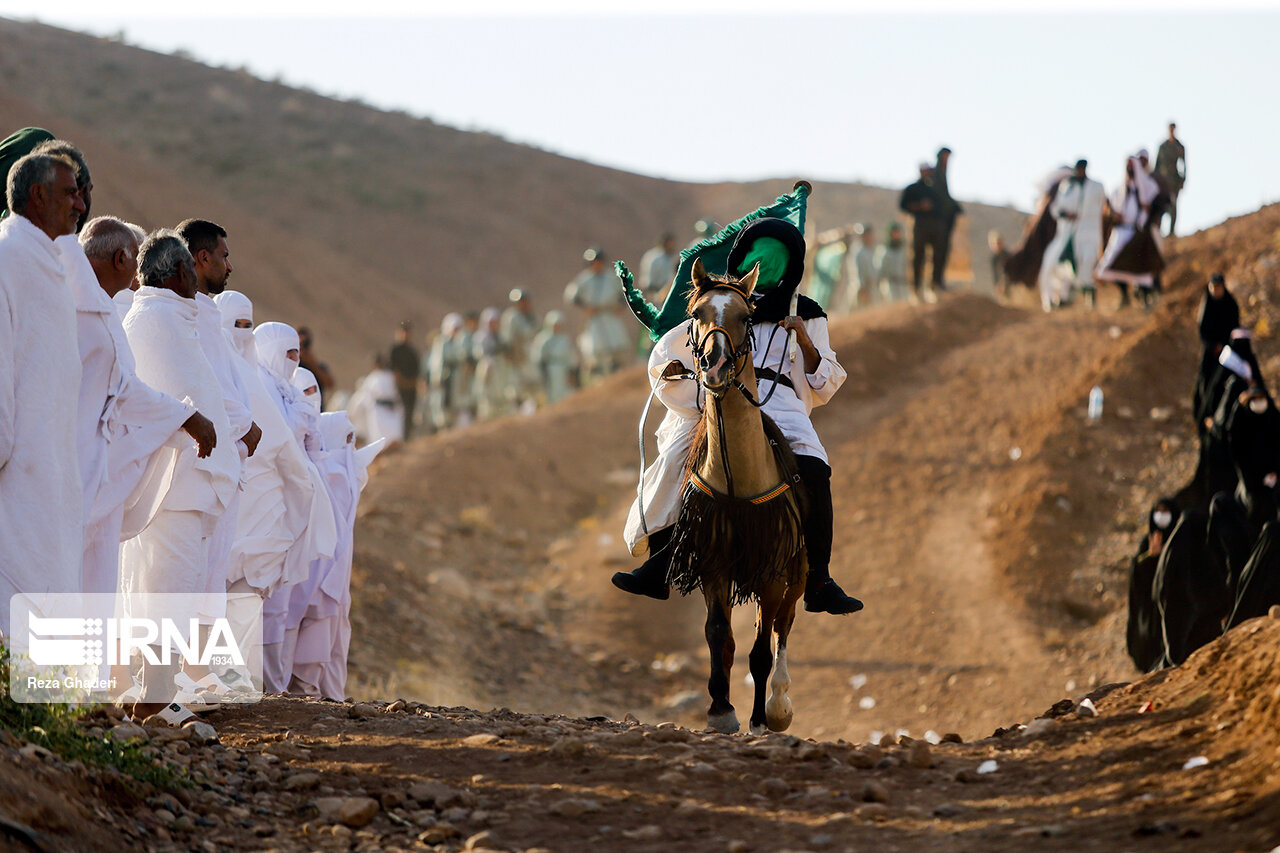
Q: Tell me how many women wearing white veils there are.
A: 4